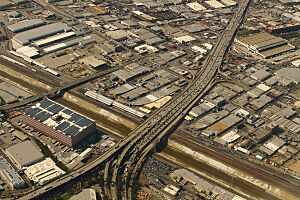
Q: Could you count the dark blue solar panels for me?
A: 9